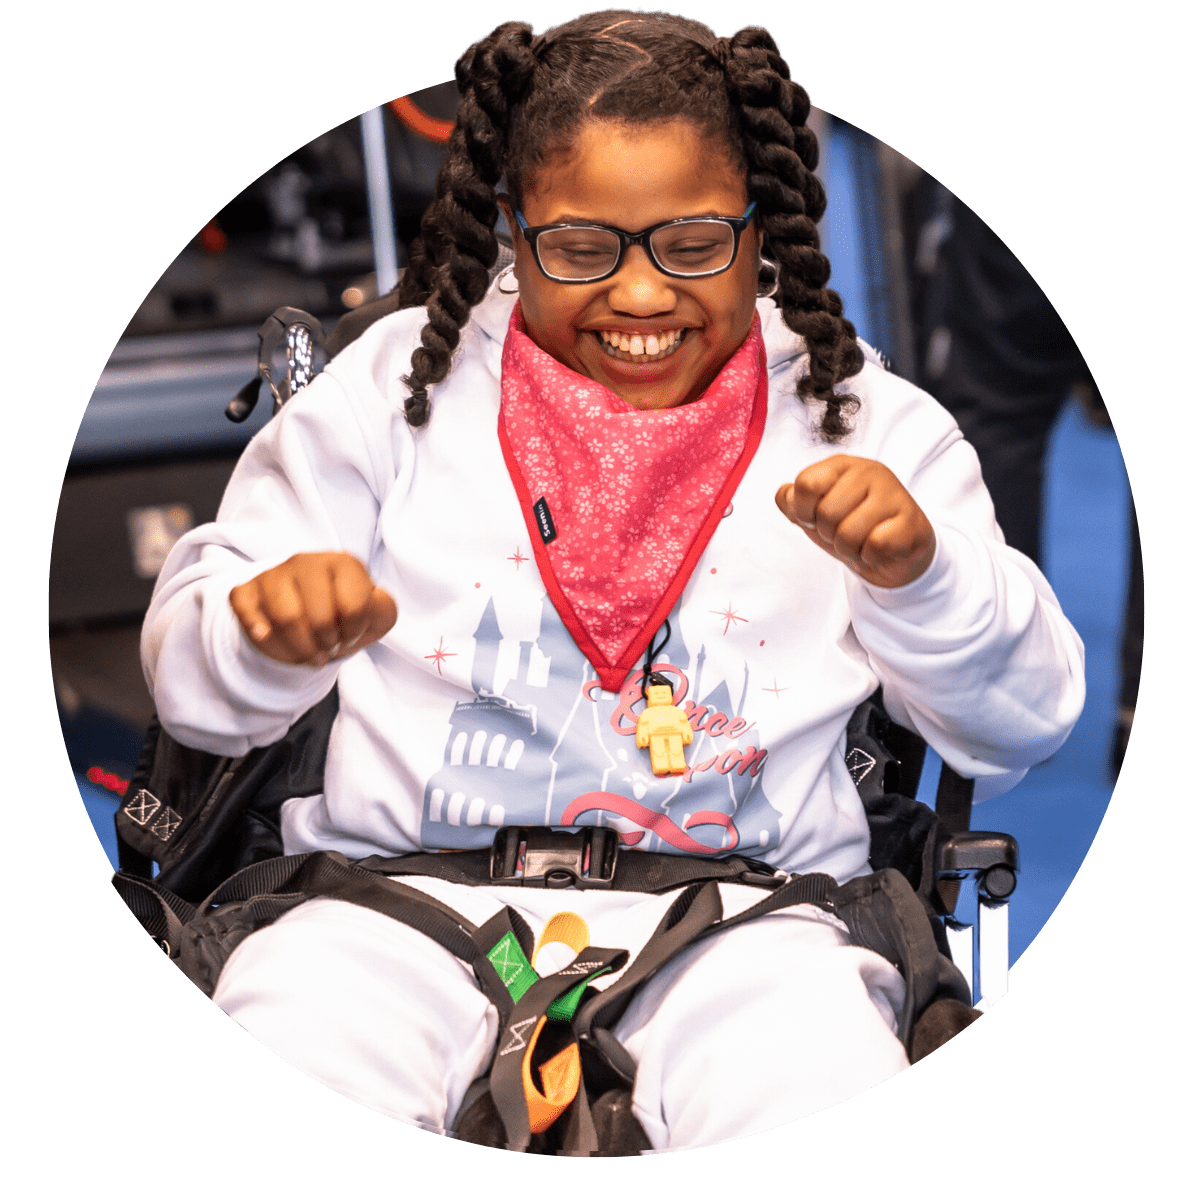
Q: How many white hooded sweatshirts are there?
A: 1